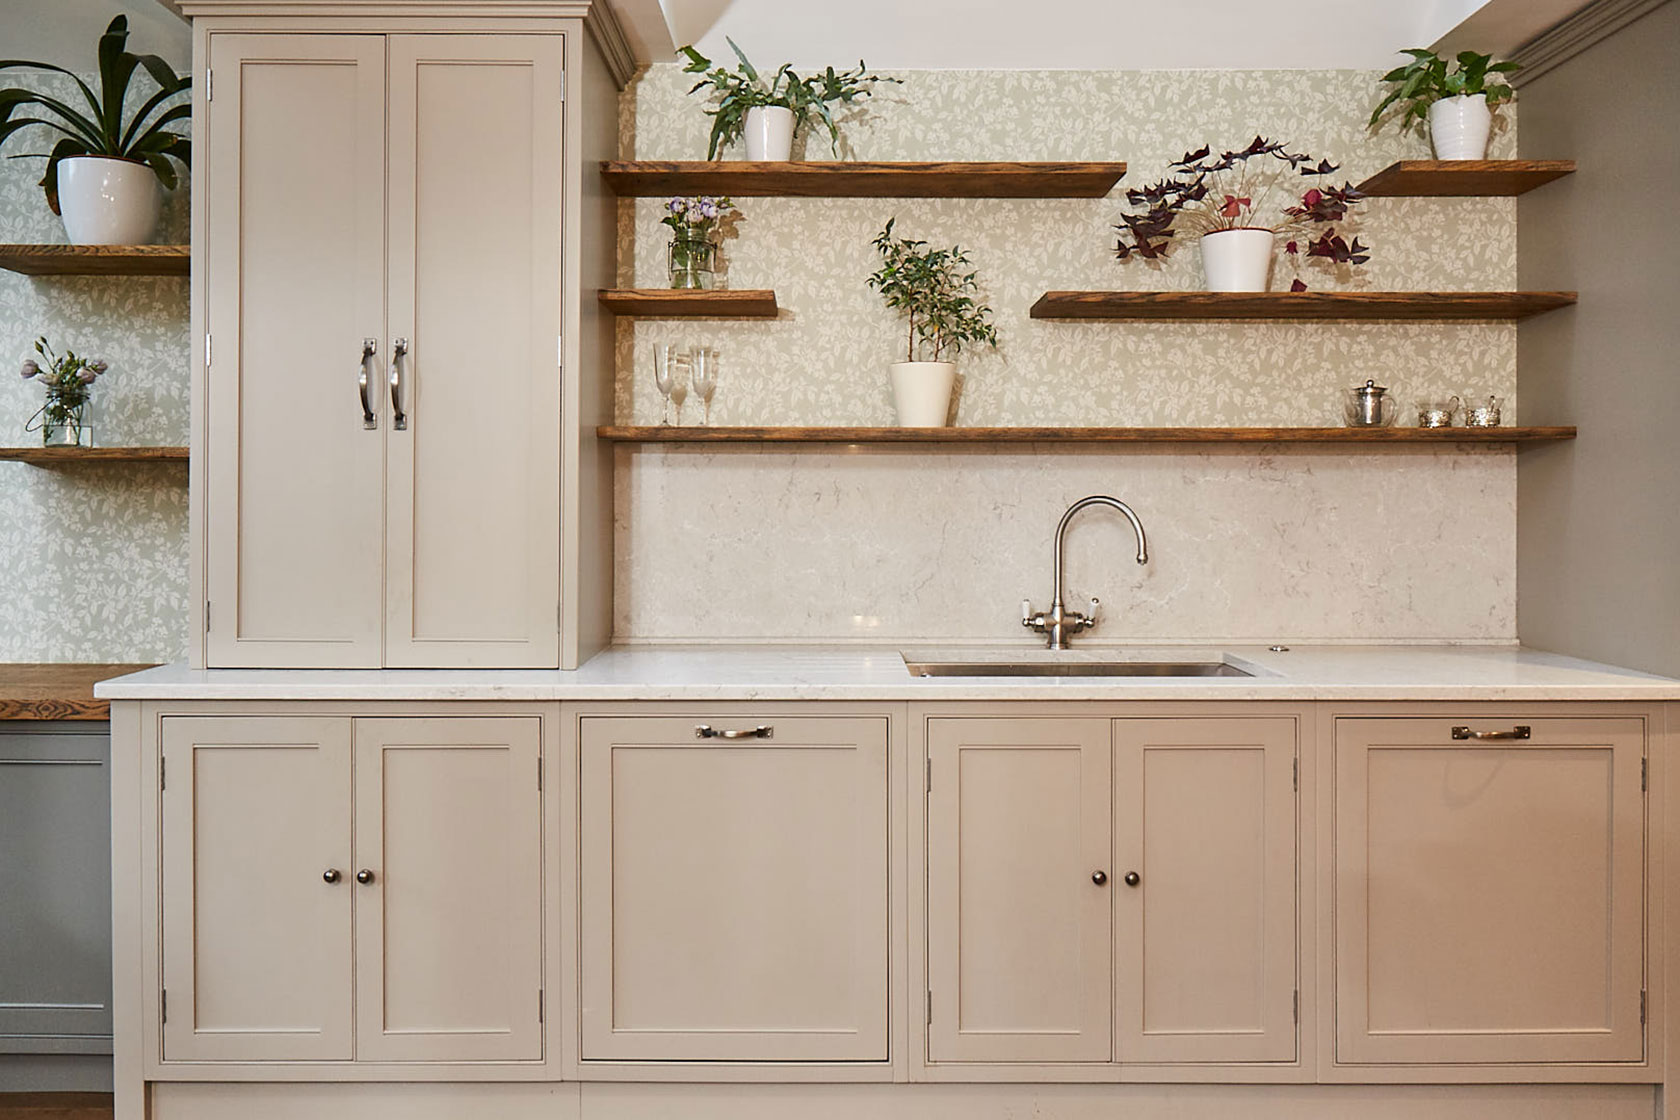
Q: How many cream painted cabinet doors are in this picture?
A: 8